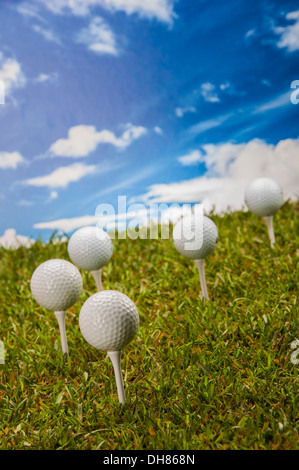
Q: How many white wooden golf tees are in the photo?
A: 5